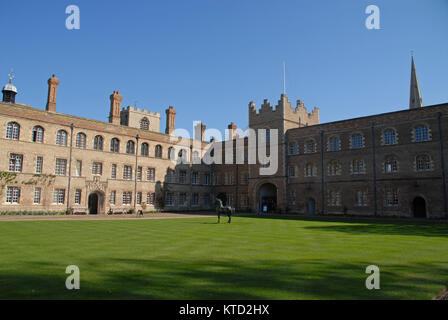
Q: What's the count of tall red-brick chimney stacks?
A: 5